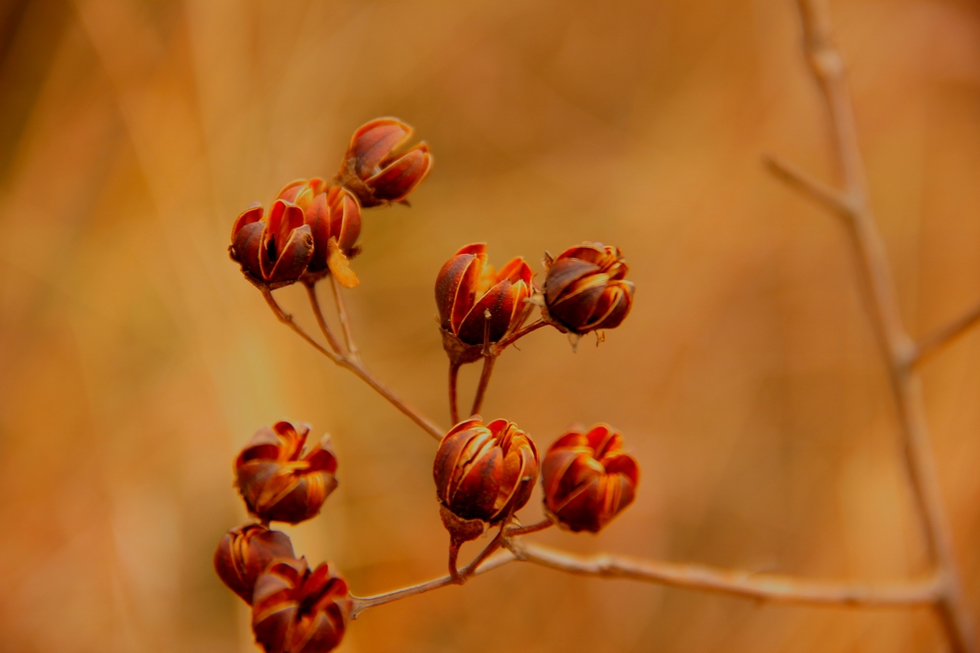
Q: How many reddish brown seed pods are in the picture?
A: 10